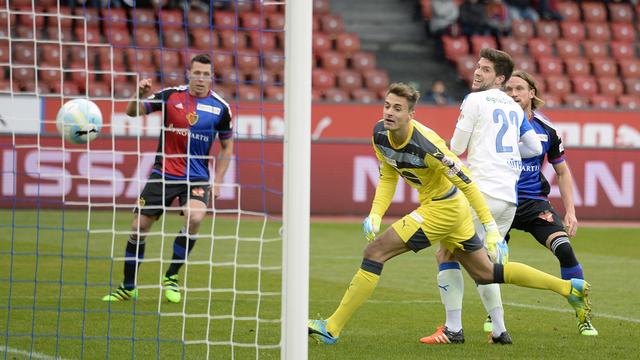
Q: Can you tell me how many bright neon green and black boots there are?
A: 4